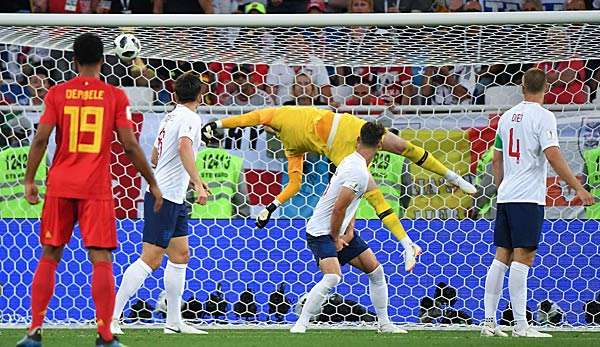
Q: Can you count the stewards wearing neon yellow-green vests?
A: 5